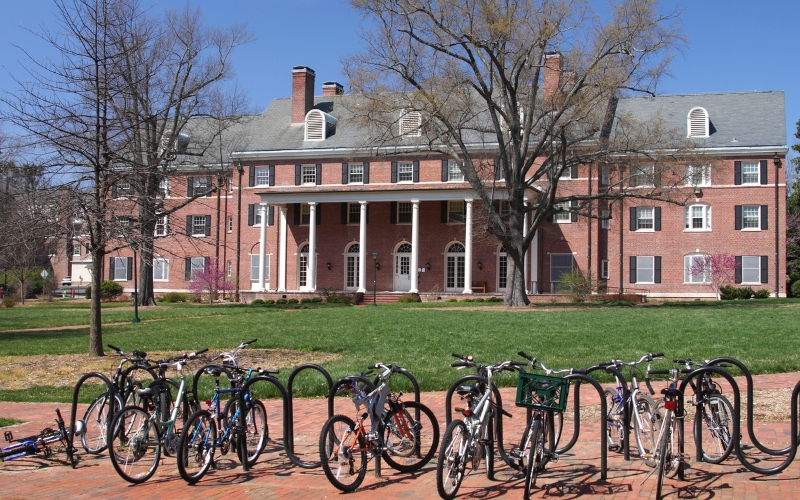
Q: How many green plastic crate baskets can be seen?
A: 1